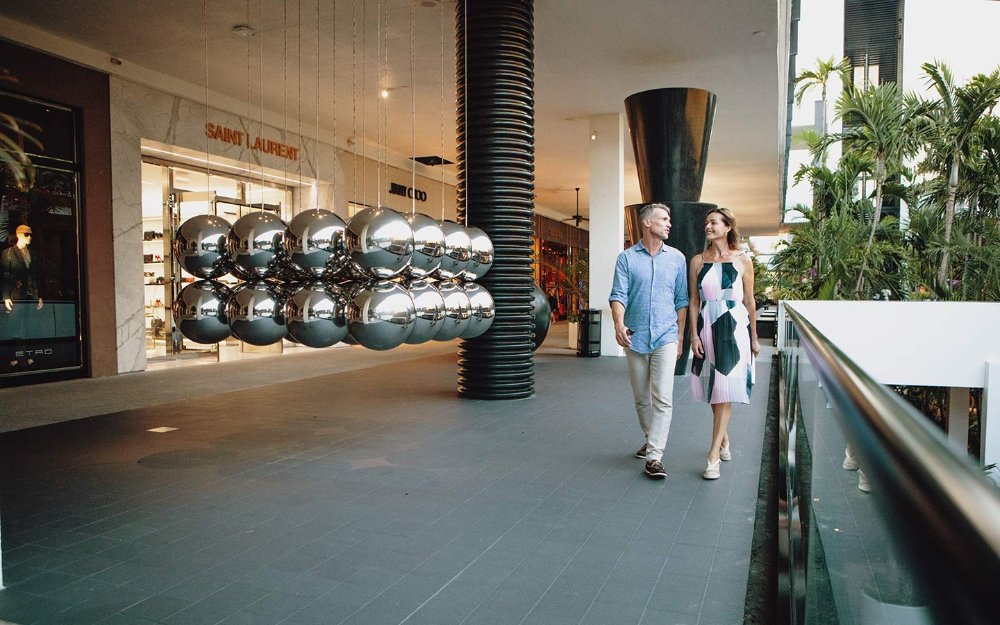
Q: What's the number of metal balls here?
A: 14